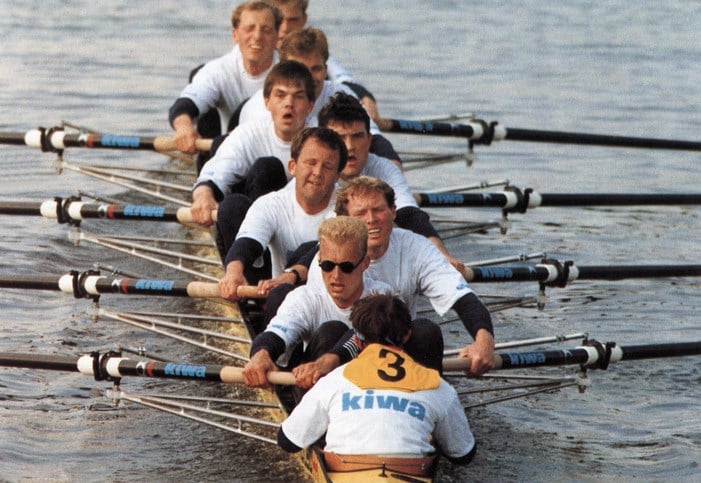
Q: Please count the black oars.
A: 8